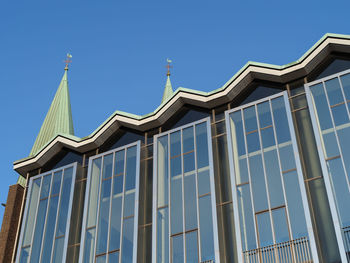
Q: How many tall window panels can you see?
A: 5